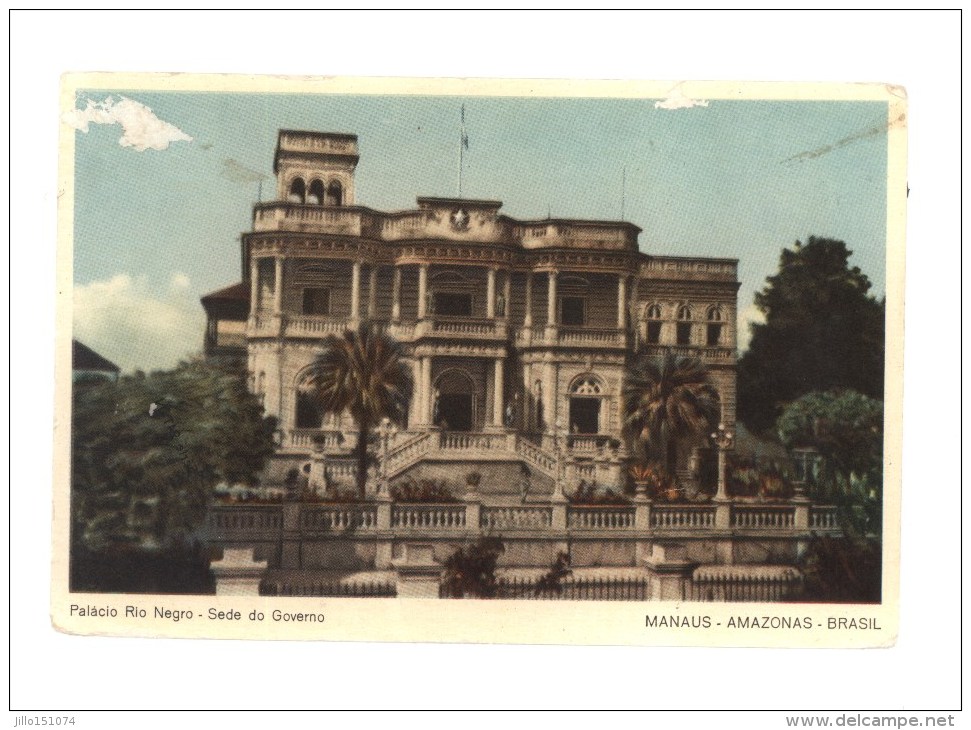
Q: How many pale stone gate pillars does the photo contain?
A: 3